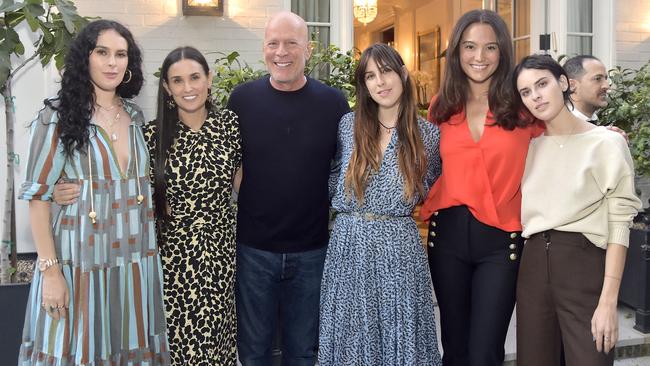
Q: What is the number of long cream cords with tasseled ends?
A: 2